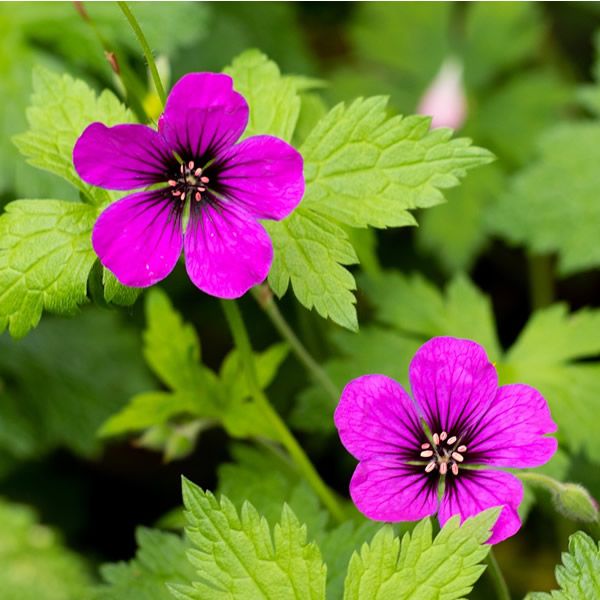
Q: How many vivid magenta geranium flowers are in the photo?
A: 2